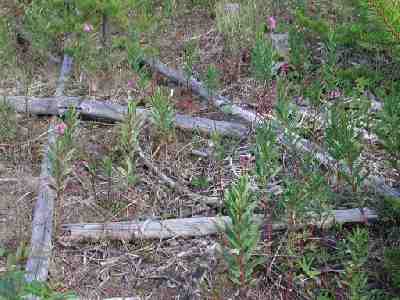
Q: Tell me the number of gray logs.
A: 4